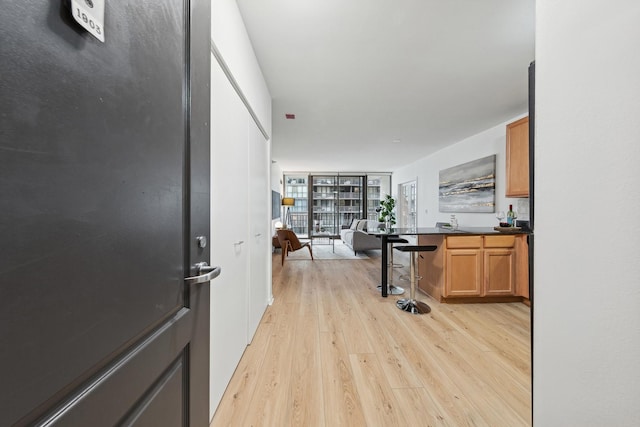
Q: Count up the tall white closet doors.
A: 2